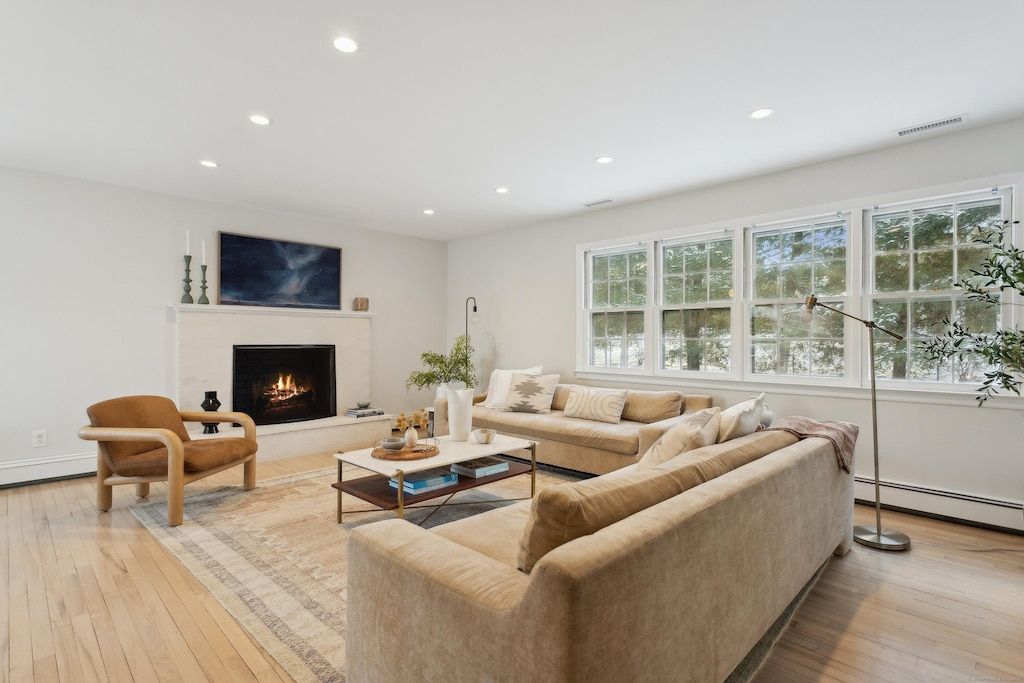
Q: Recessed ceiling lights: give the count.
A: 7